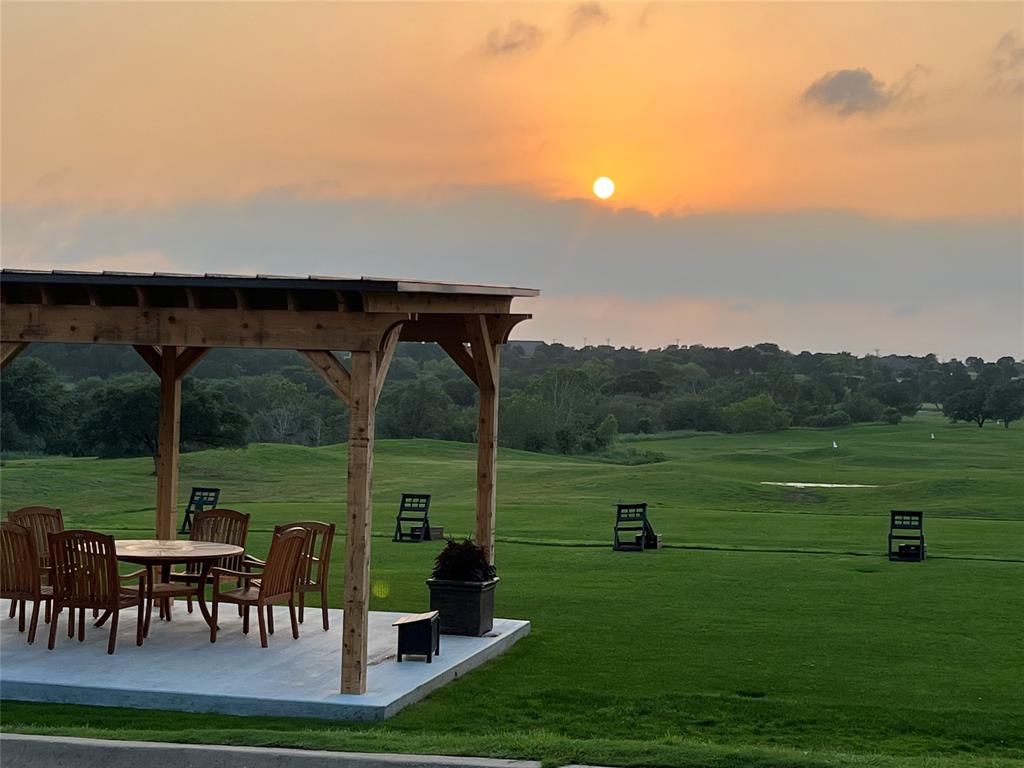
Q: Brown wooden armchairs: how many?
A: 6